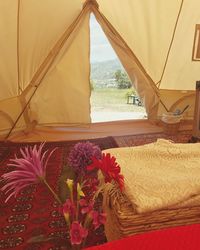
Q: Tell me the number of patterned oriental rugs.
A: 2